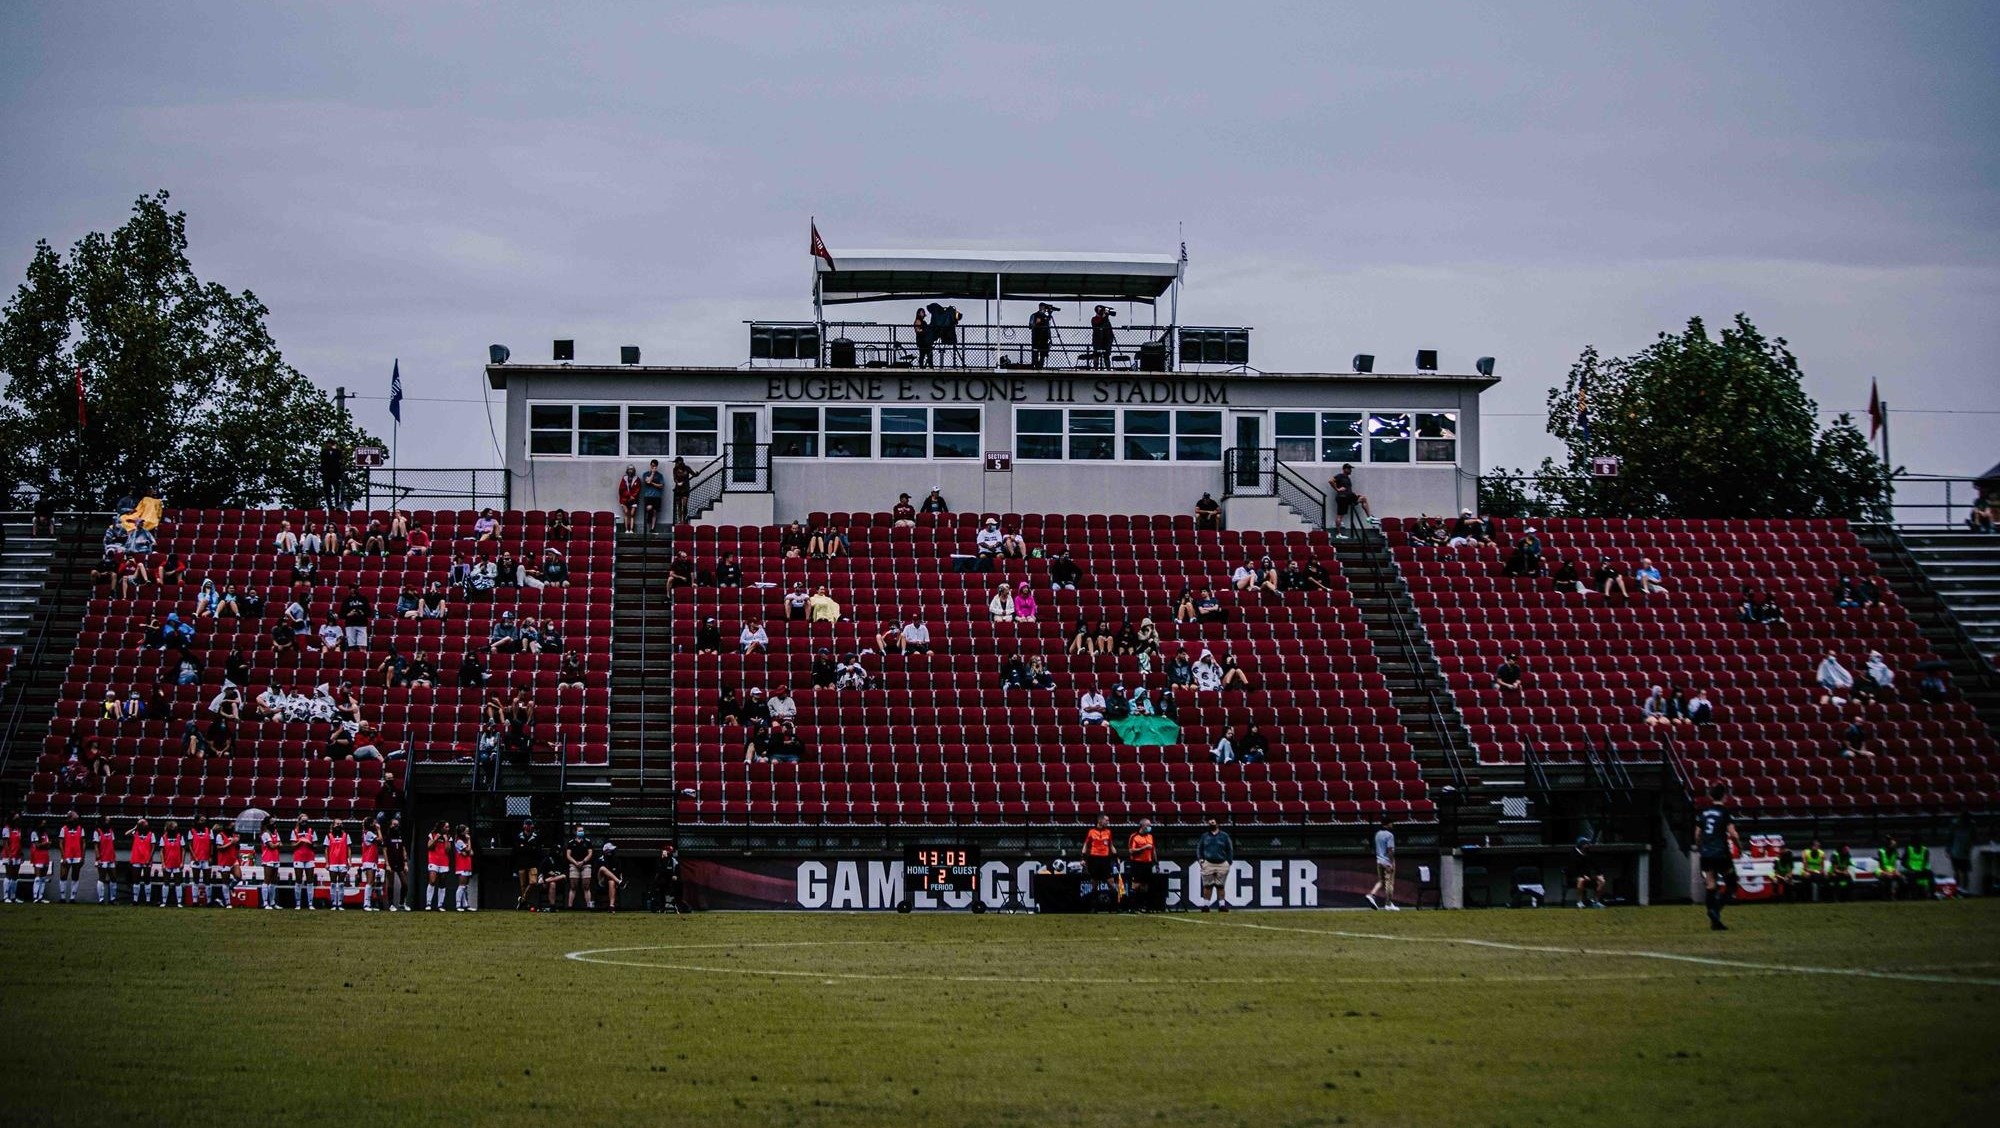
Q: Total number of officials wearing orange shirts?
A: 2